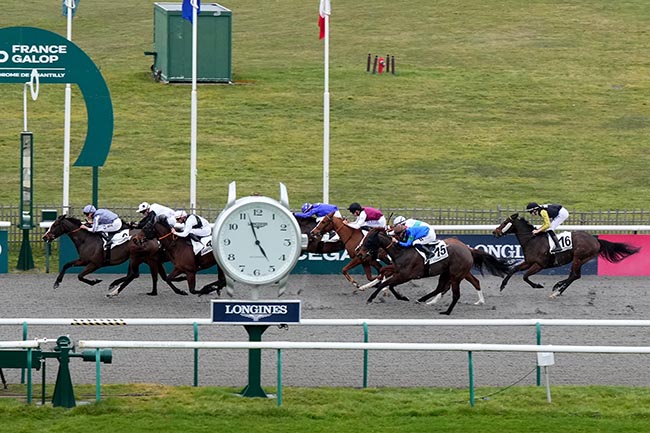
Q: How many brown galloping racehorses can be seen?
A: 8